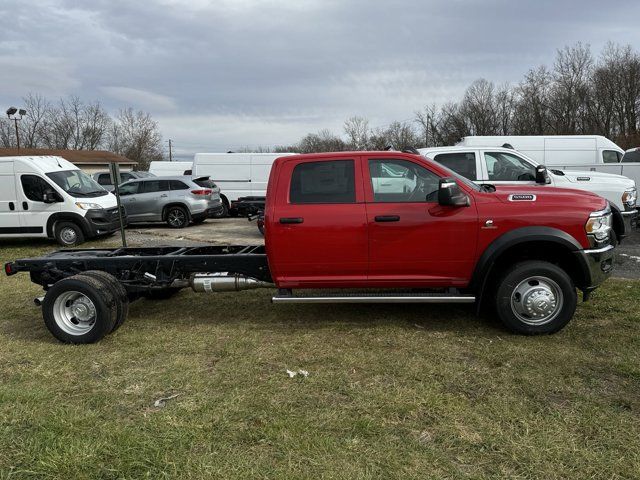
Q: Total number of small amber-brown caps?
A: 0